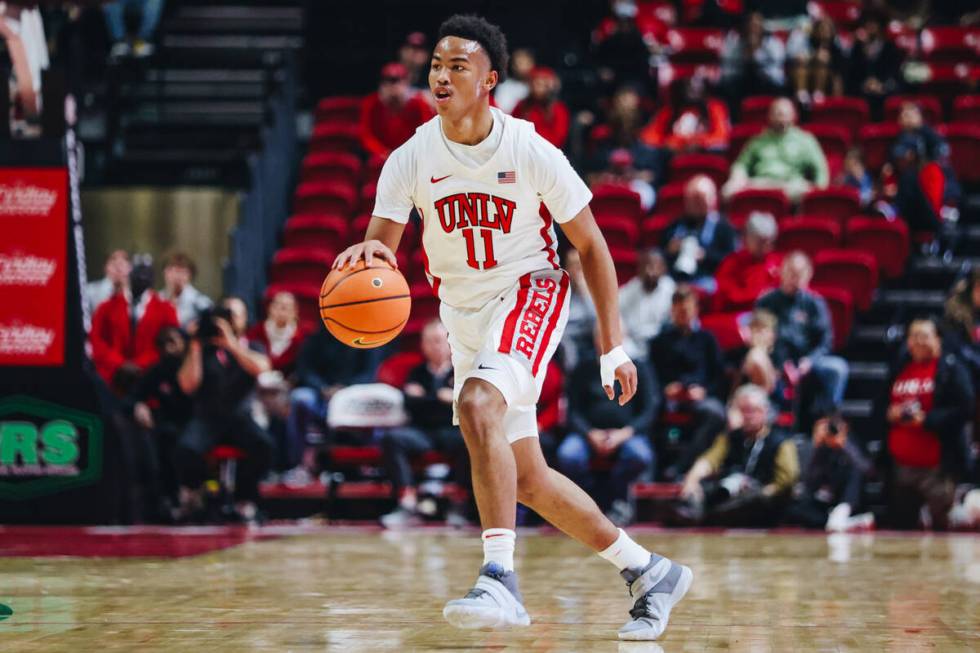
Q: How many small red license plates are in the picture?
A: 0